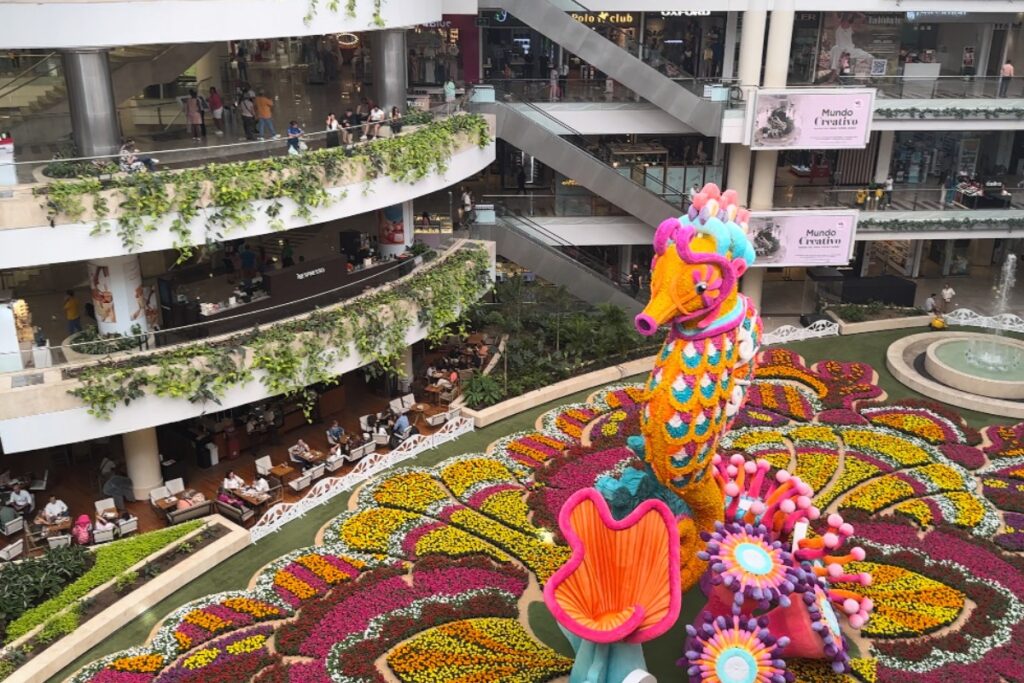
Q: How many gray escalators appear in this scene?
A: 3